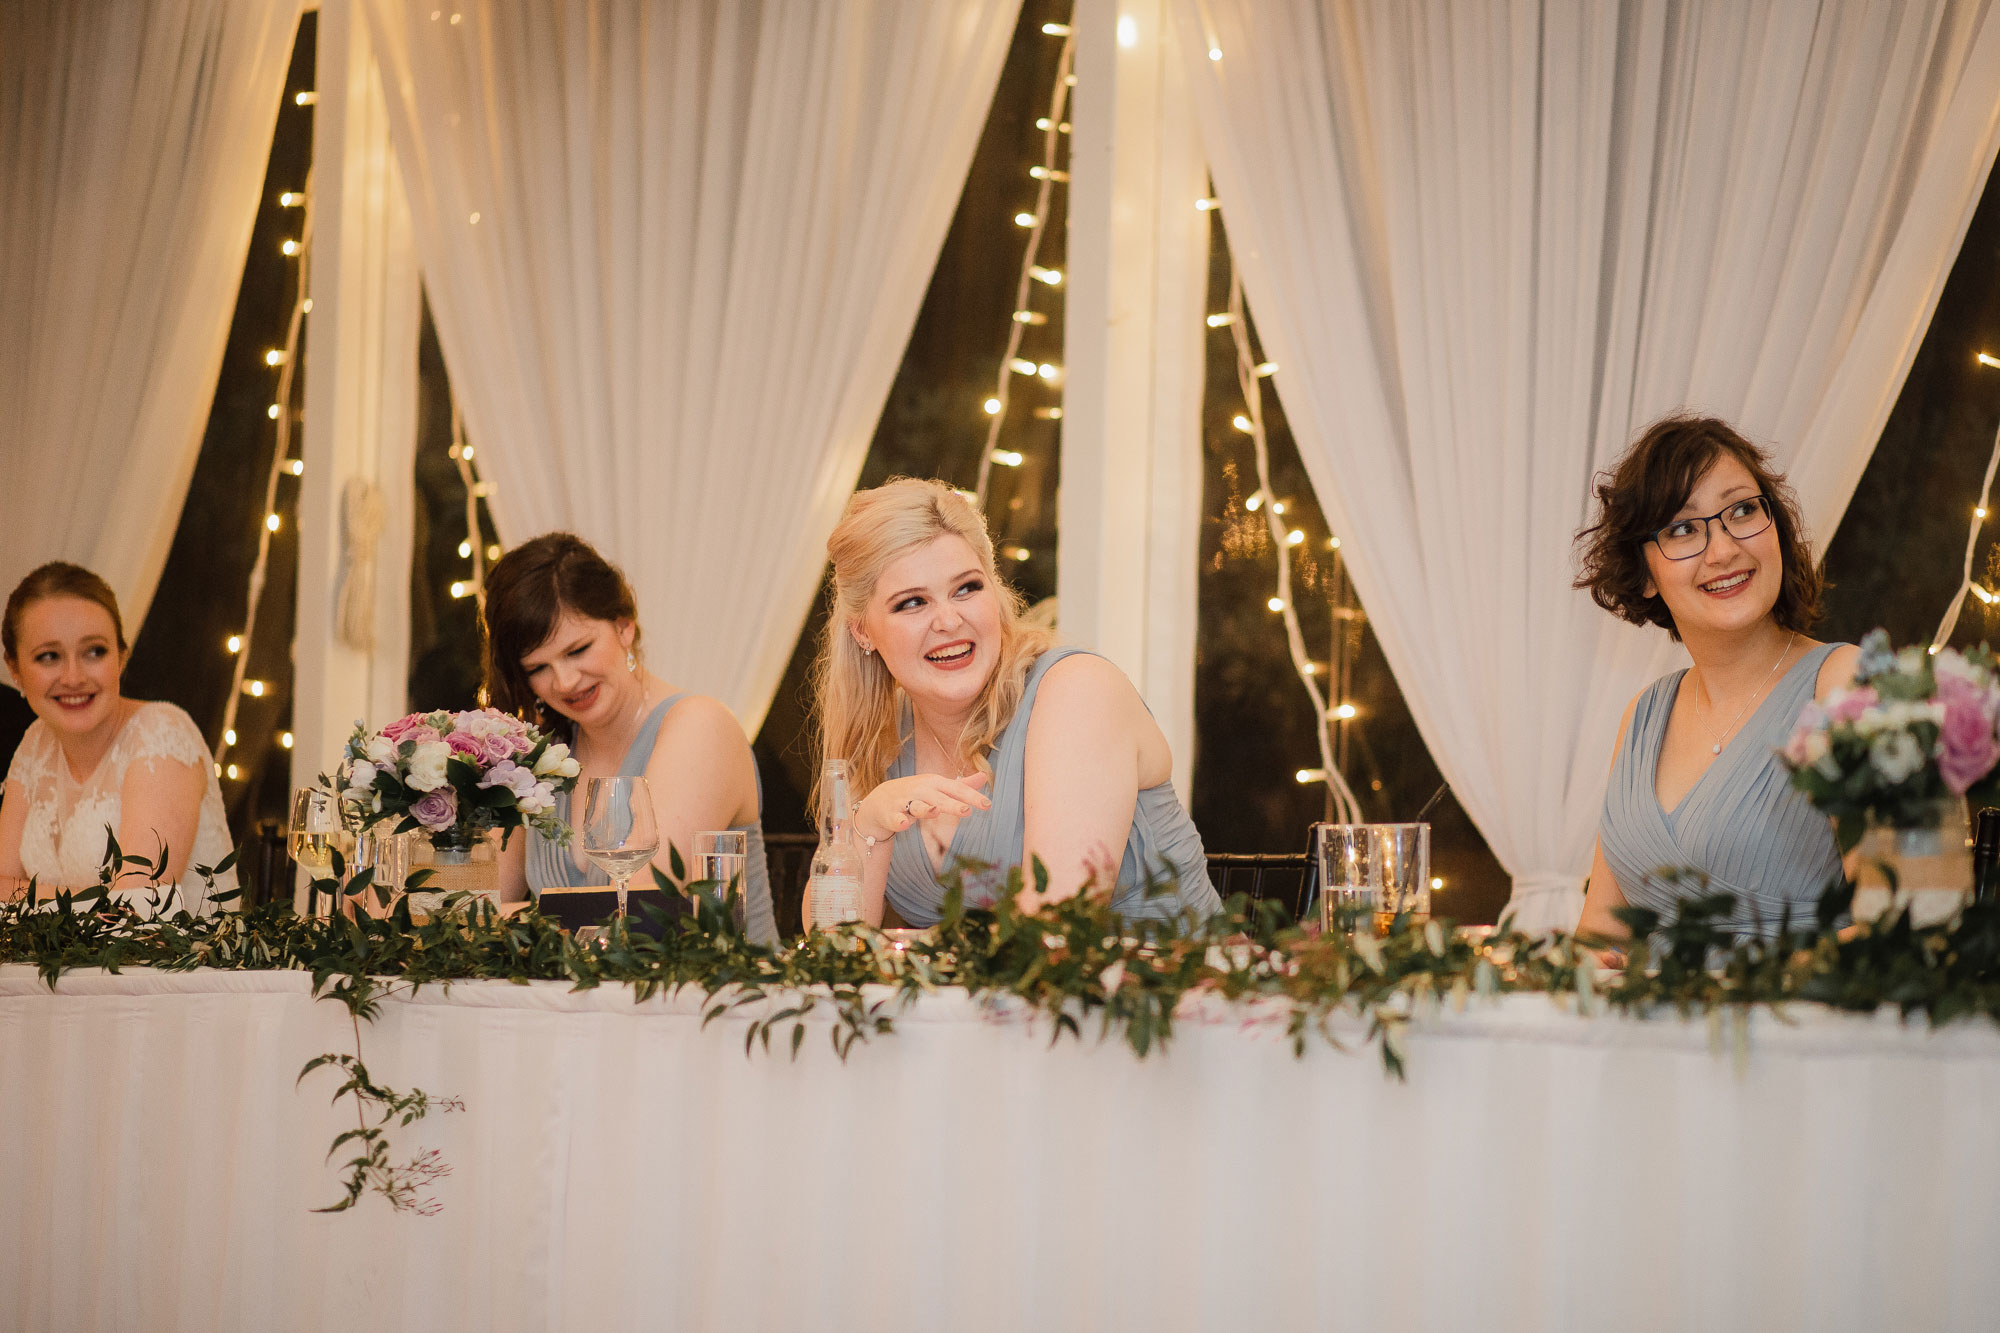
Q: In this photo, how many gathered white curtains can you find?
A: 3